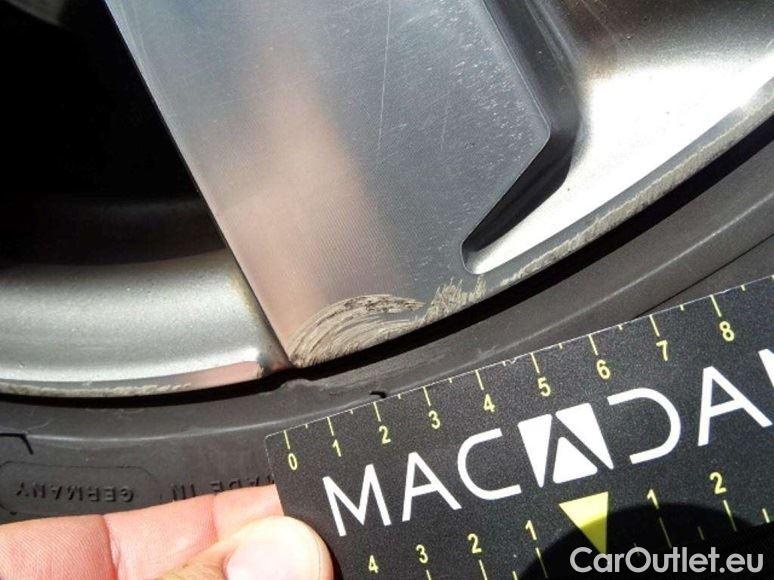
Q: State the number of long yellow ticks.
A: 14